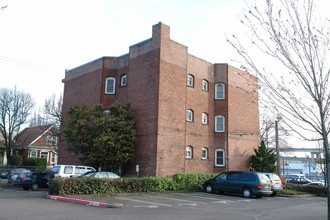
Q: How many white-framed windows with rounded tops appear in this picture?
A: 11